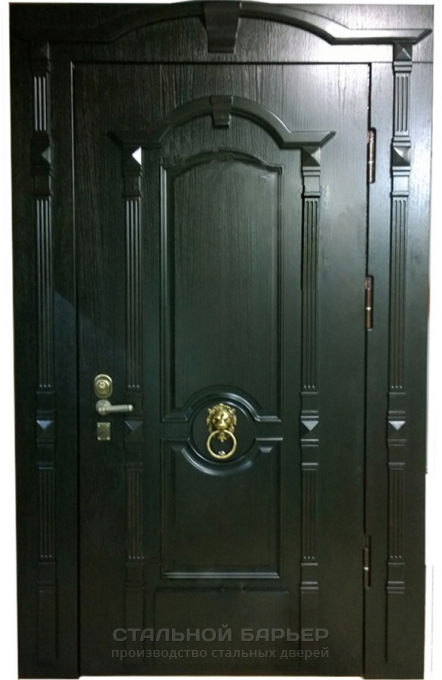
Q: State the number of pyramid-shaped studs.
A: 10